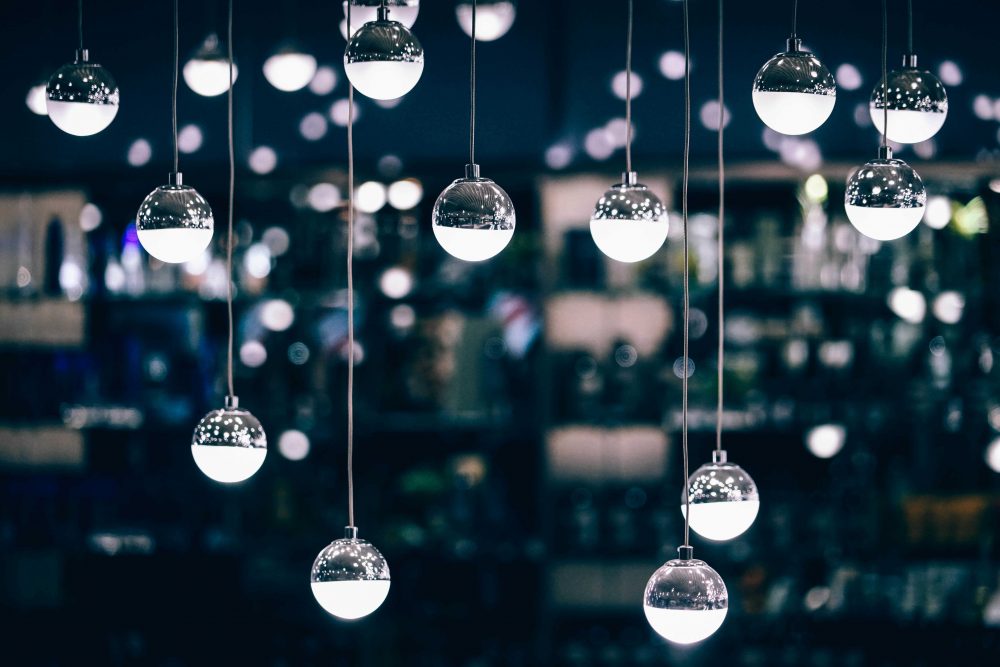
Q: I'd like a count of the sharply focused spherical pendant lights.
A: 12